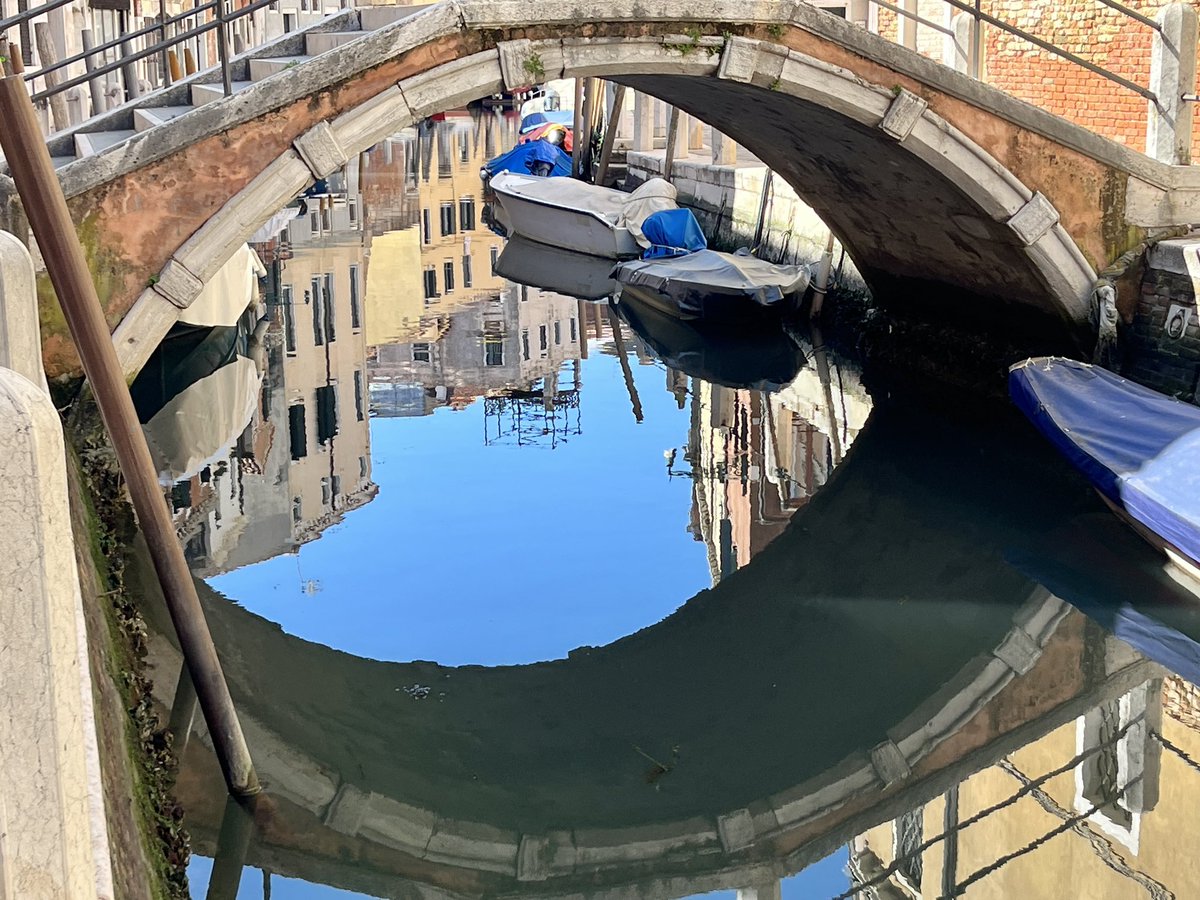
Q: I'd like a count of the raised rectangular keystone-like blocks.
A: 6